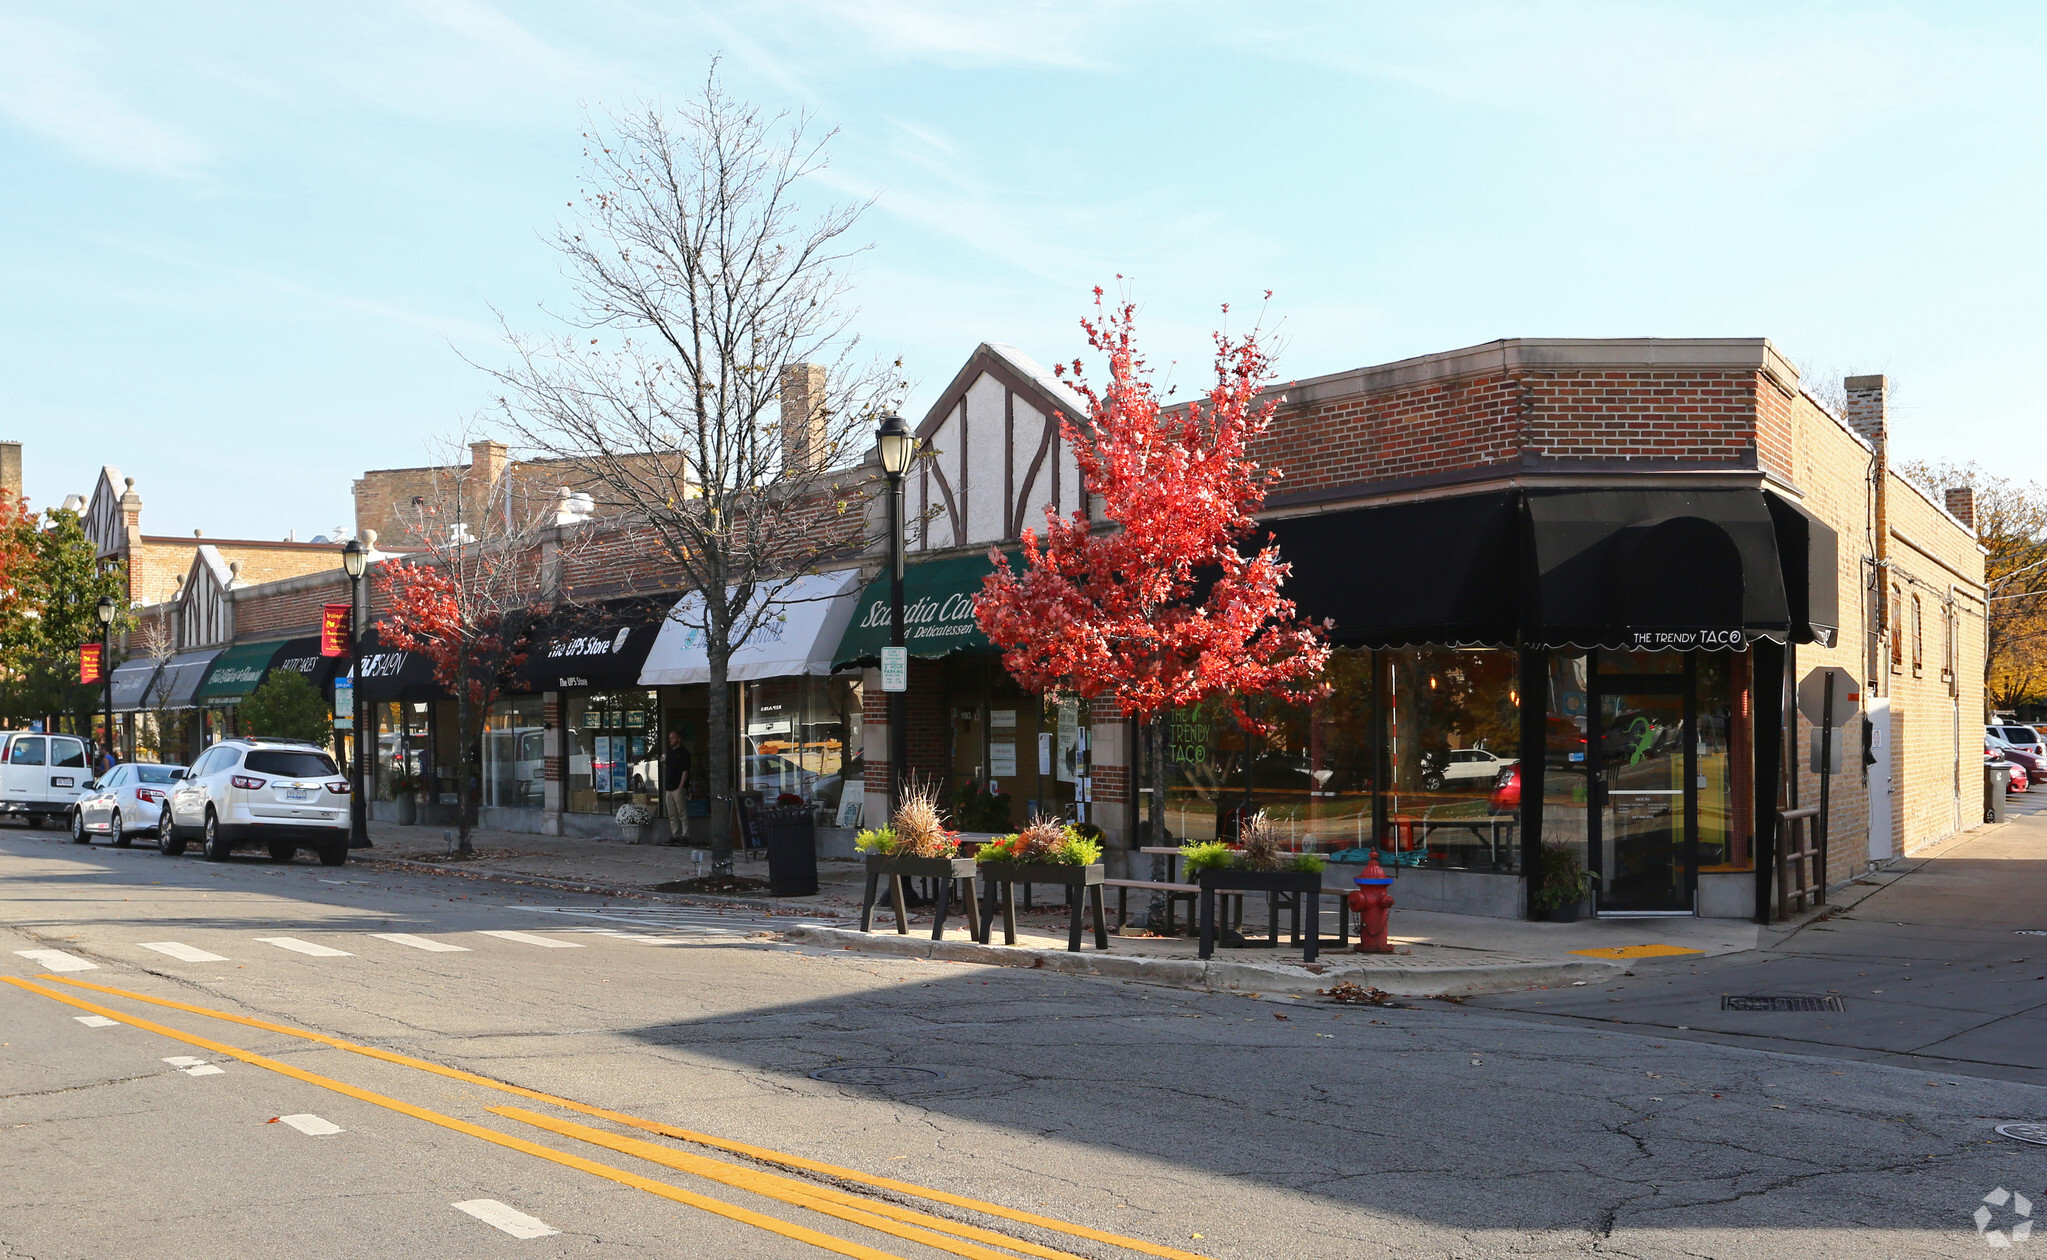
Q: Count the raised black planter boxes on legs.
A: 3